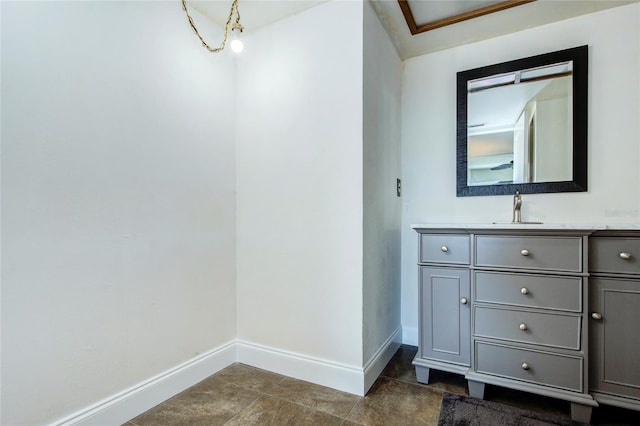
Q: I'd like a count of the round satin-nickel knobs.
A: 8